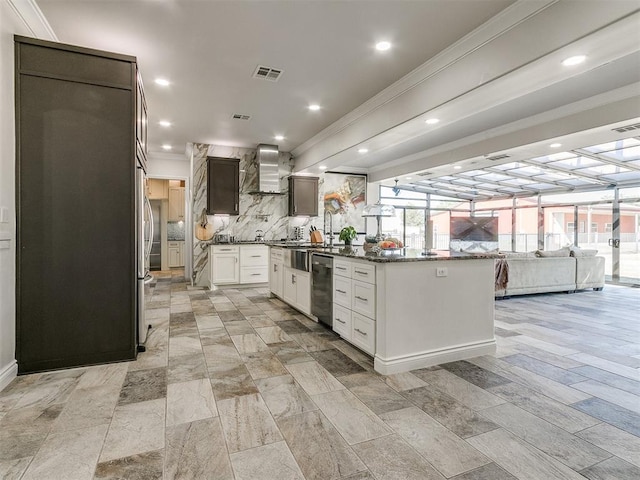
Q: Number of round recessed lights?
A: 13